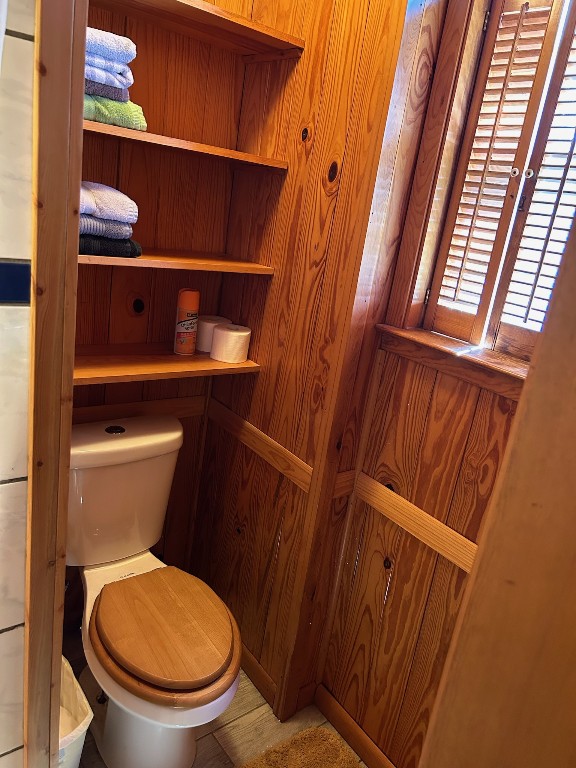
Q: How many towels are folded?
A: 7